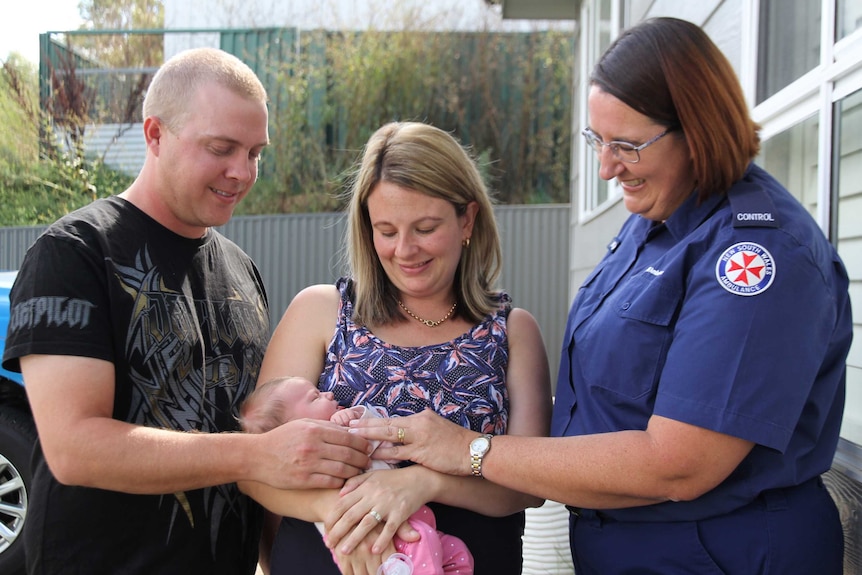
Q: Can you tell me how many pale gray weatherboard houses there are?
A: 1